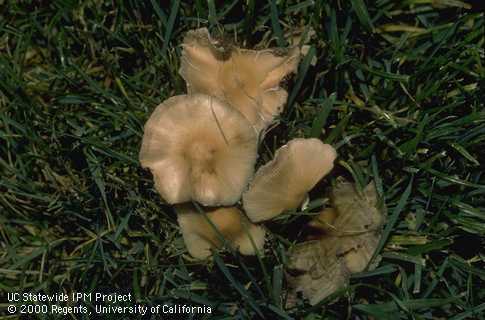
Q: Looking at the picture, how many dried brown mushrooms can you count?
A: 1